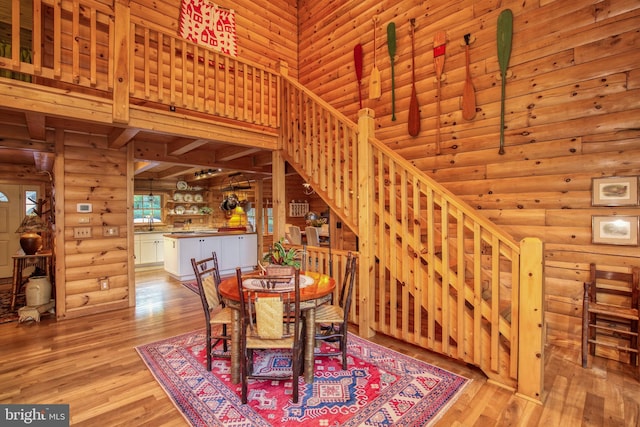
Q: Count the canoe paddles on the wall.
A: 7